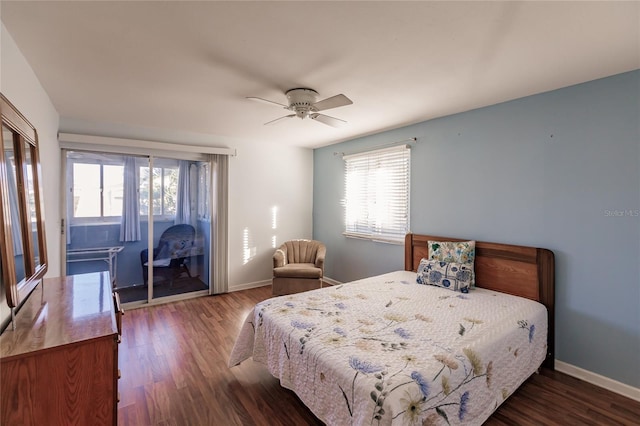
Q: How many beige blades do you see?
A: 4